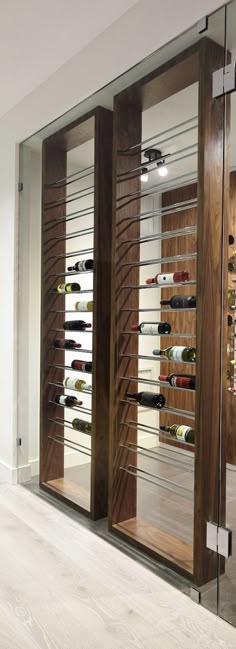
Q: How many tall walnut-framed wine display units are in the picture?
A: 2